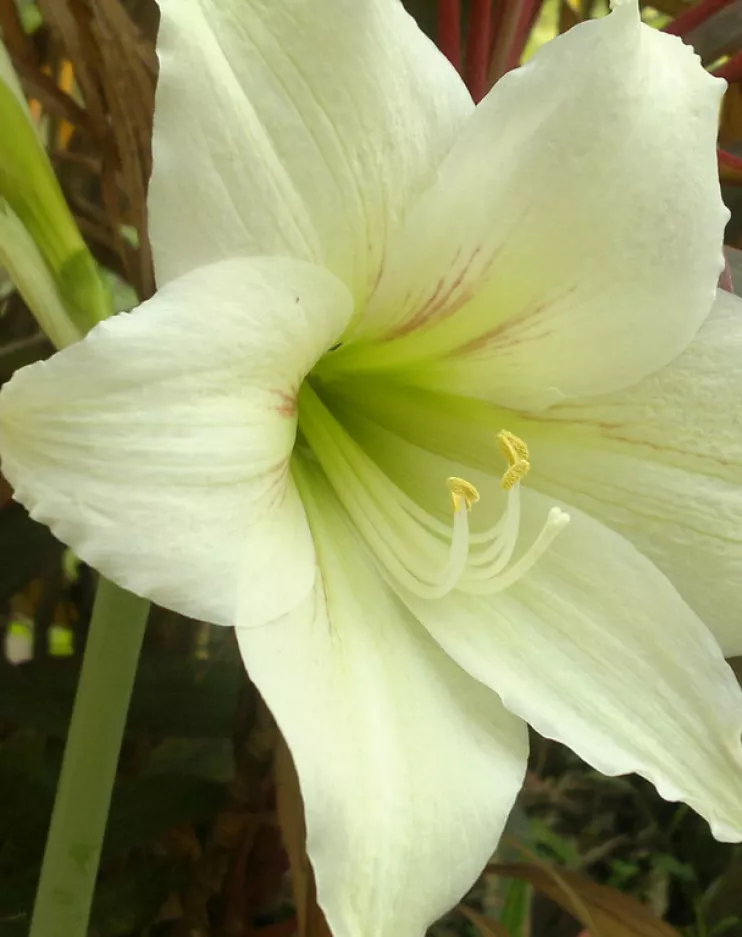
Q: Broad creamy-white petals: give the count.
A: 6